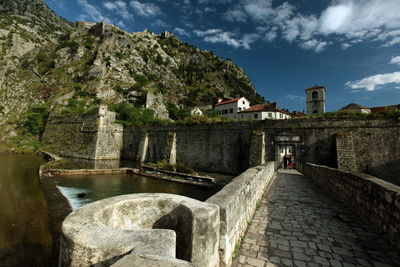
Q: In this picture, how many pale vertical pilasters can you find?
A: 3